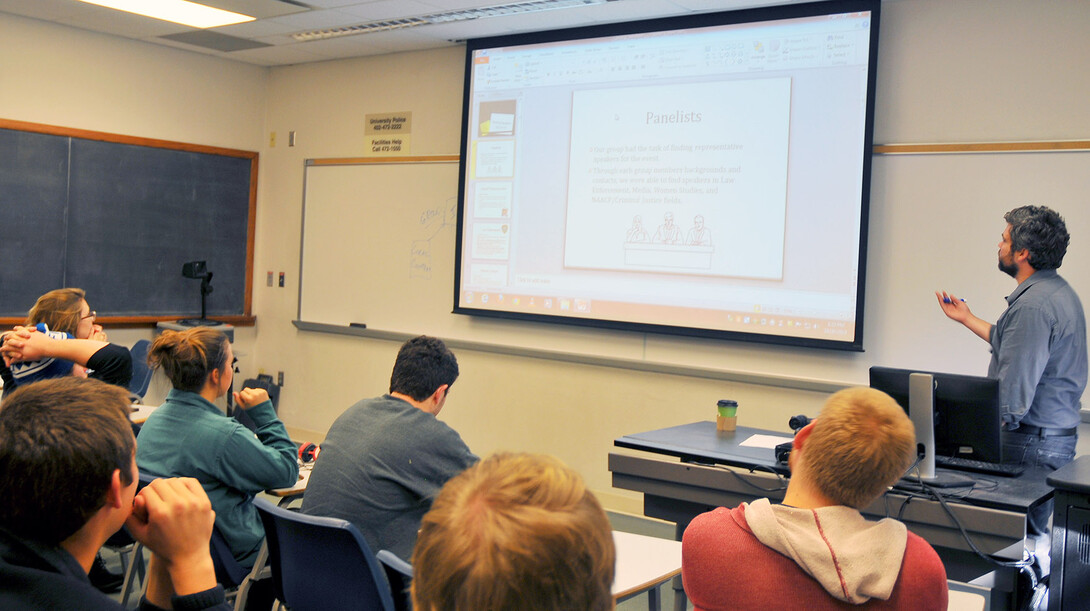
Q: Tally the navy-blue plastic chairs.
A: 4